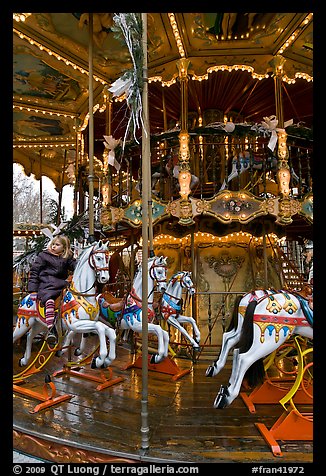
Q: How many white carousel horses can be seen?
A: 5